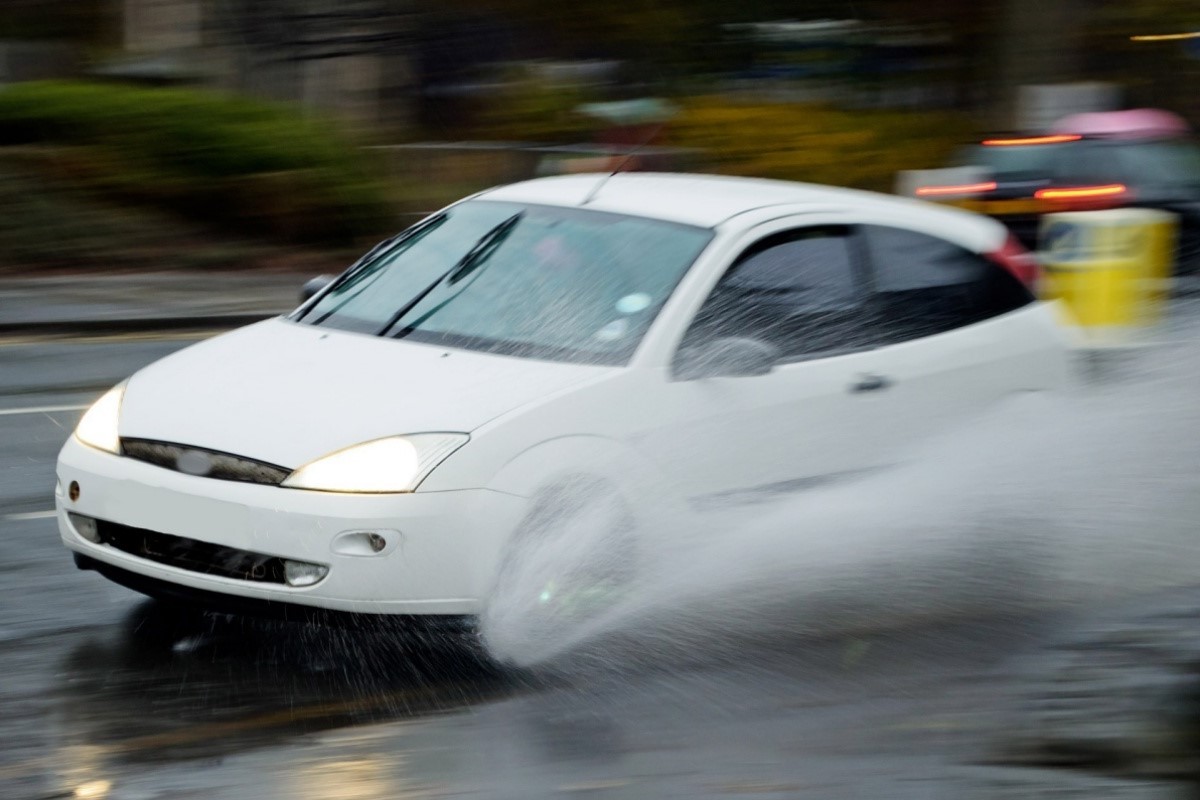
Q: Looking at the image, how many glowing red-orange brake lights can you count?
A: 3